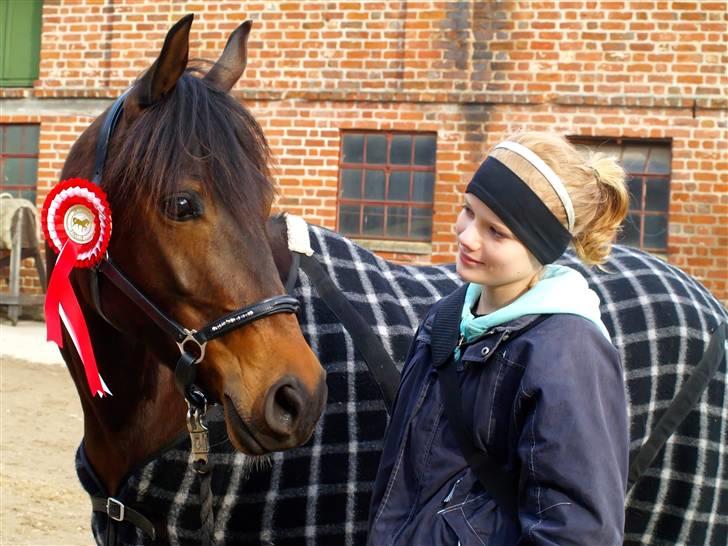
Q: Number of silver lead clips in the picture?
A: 1